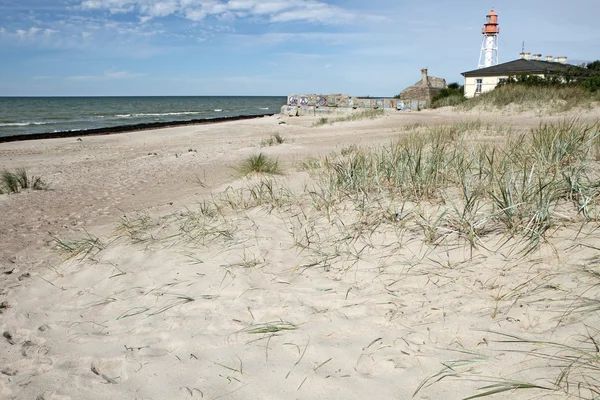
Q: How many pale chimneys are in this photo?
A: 4